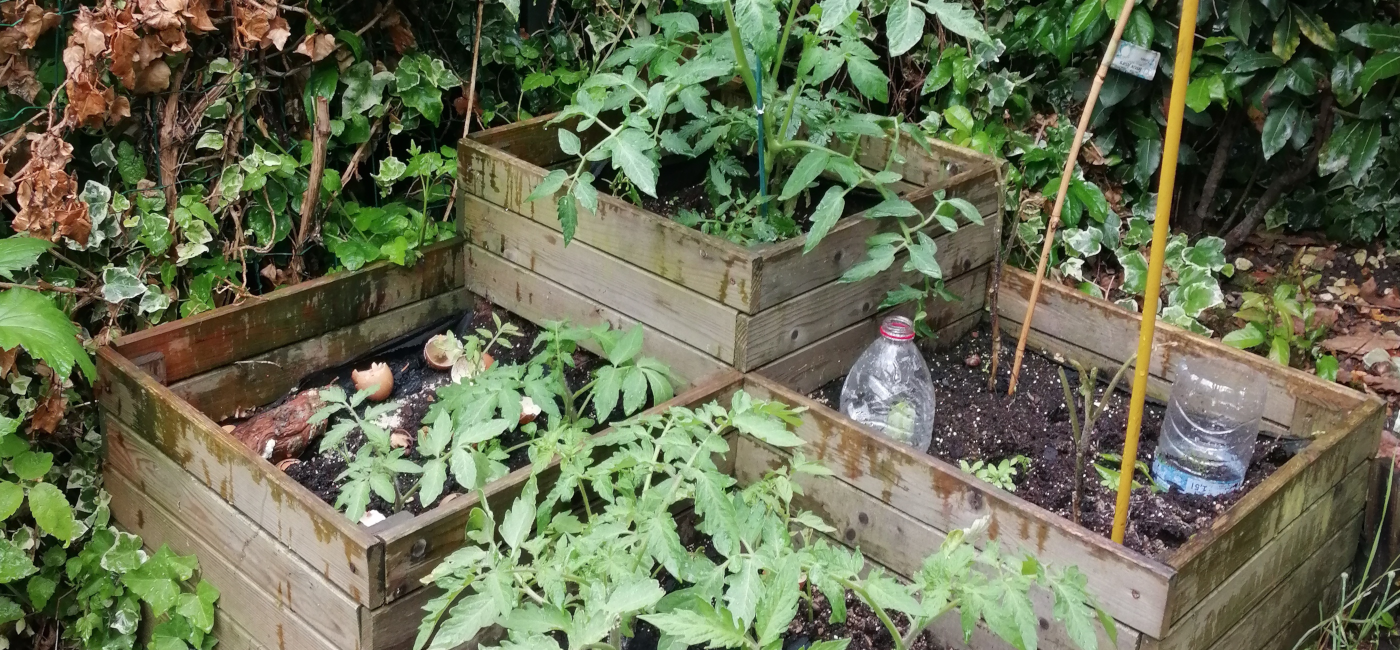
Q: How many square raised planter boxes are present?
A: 4